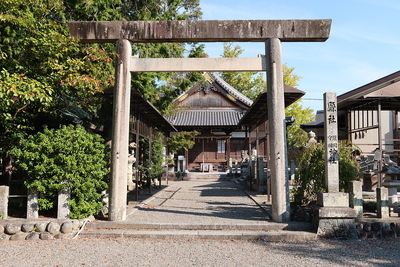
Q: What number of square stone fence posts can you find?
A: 5